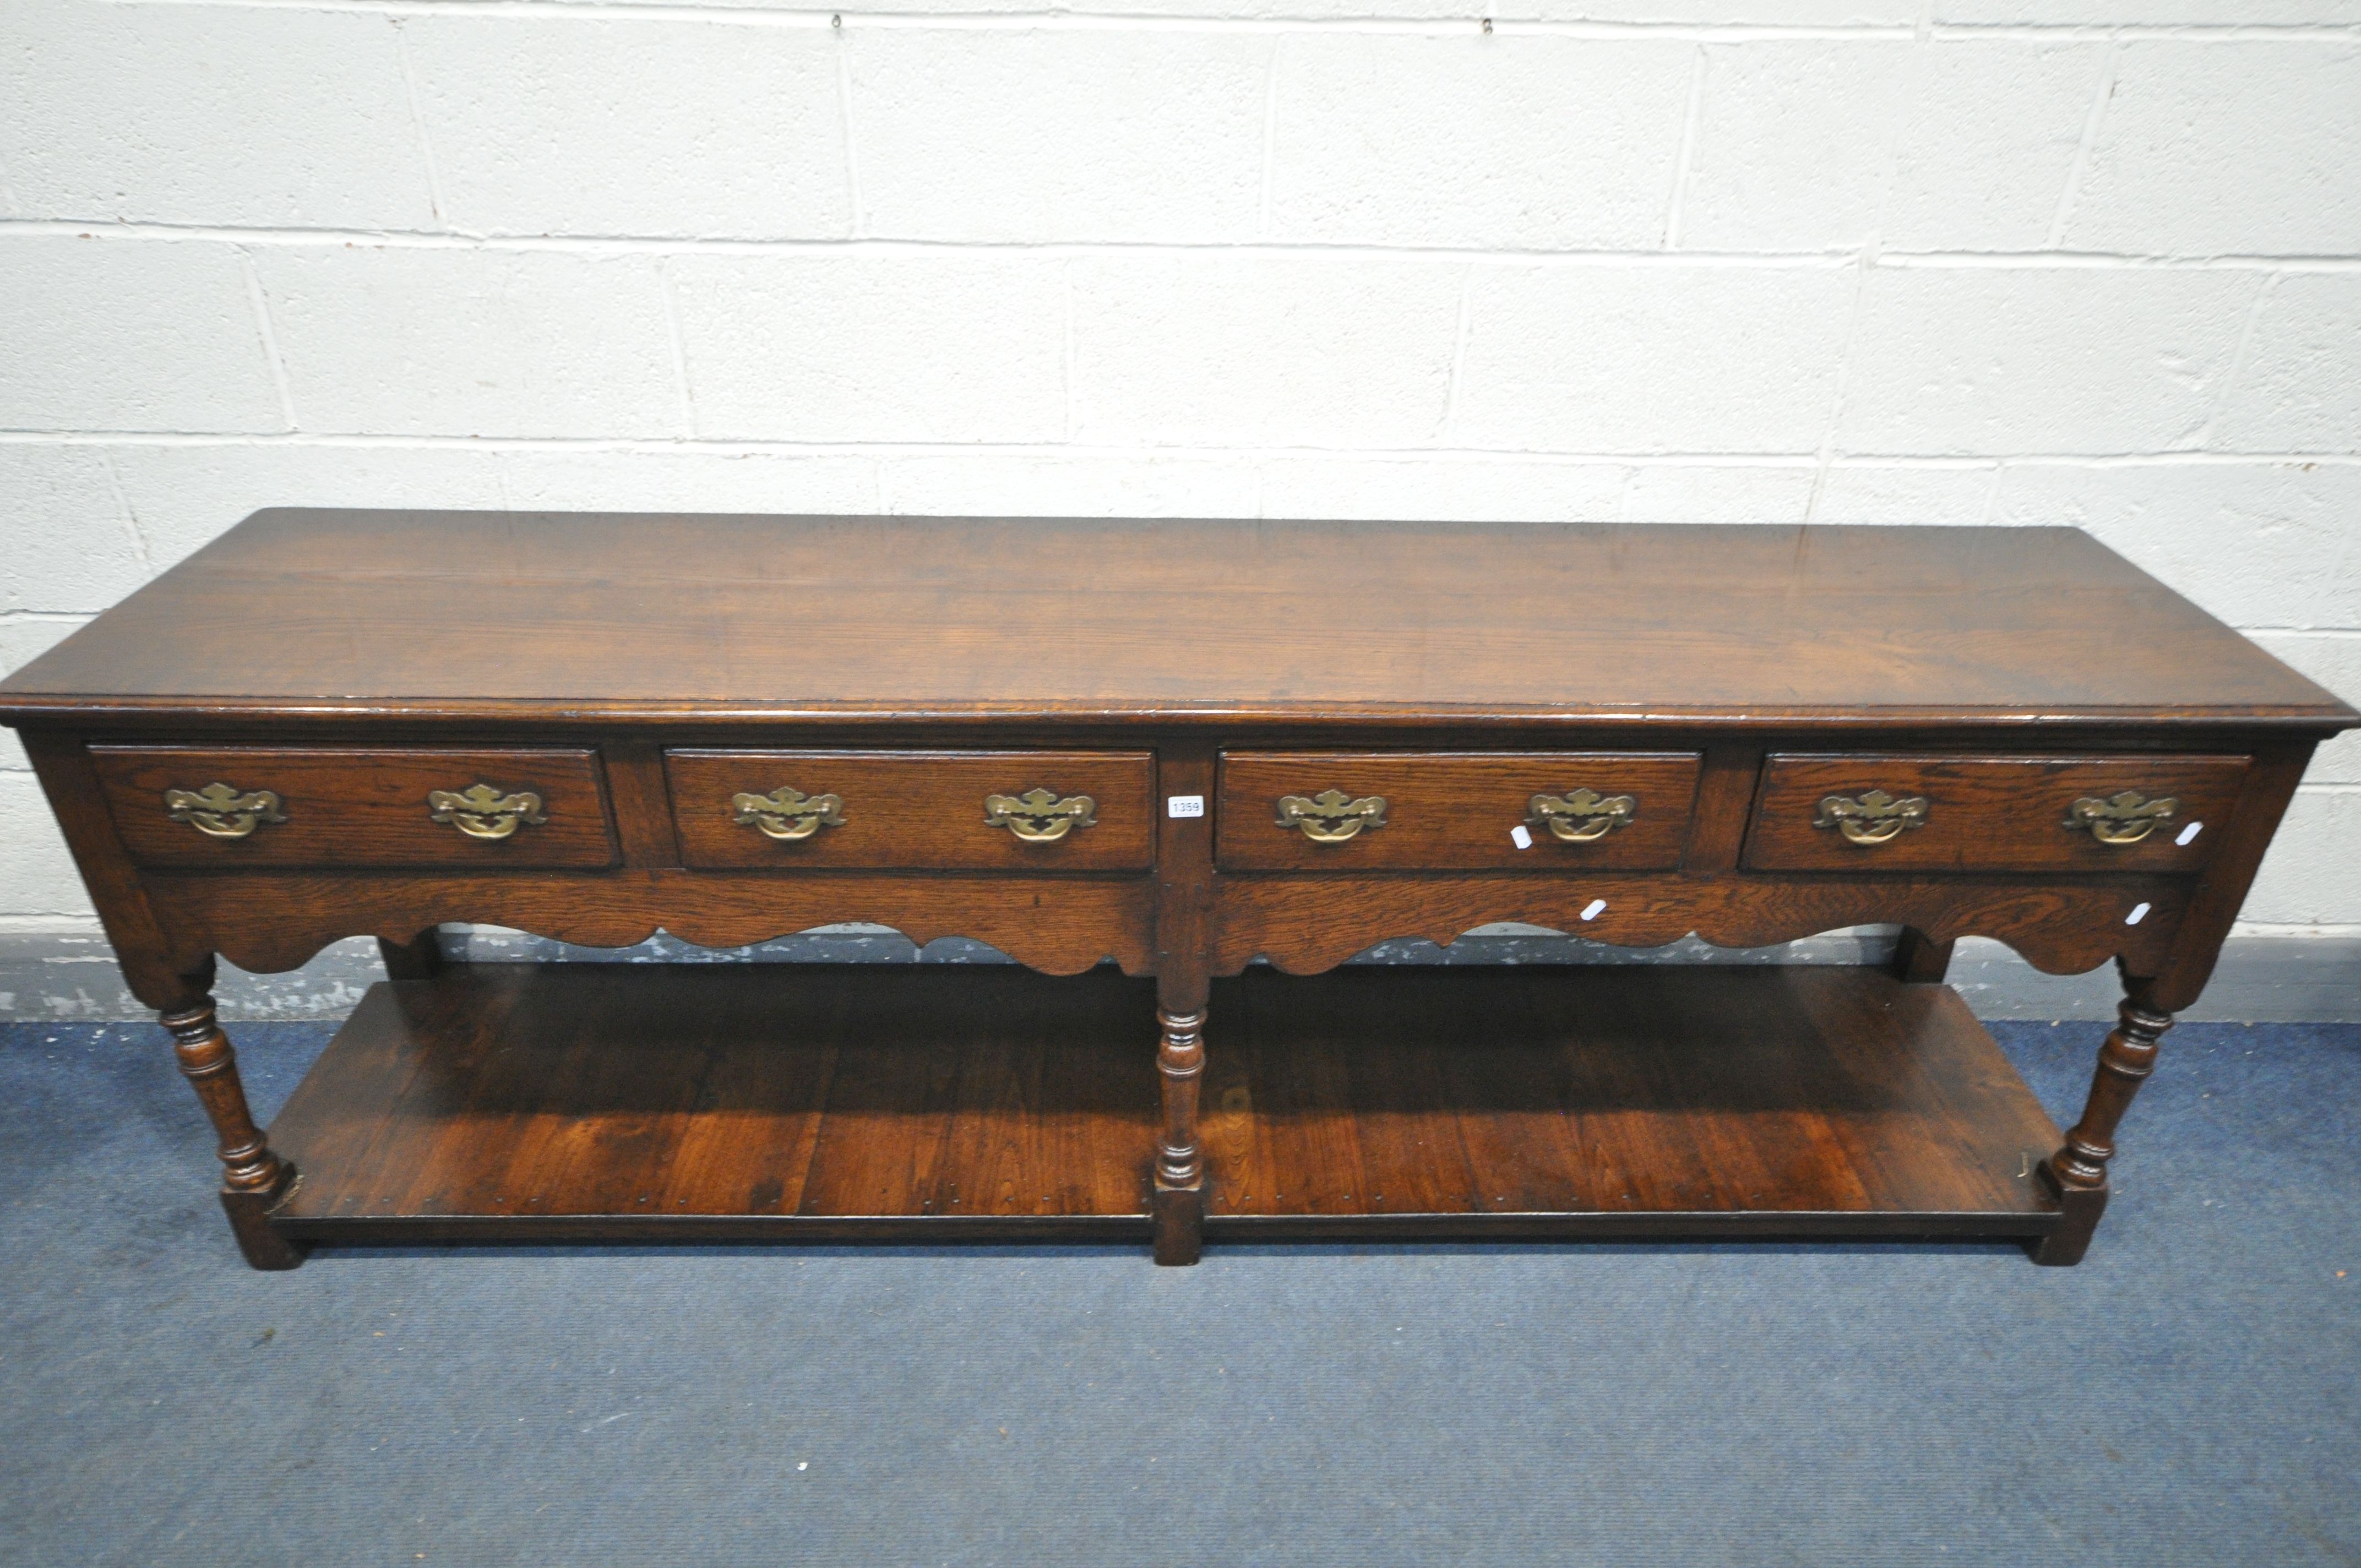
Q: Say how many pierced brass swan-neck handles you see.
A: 8